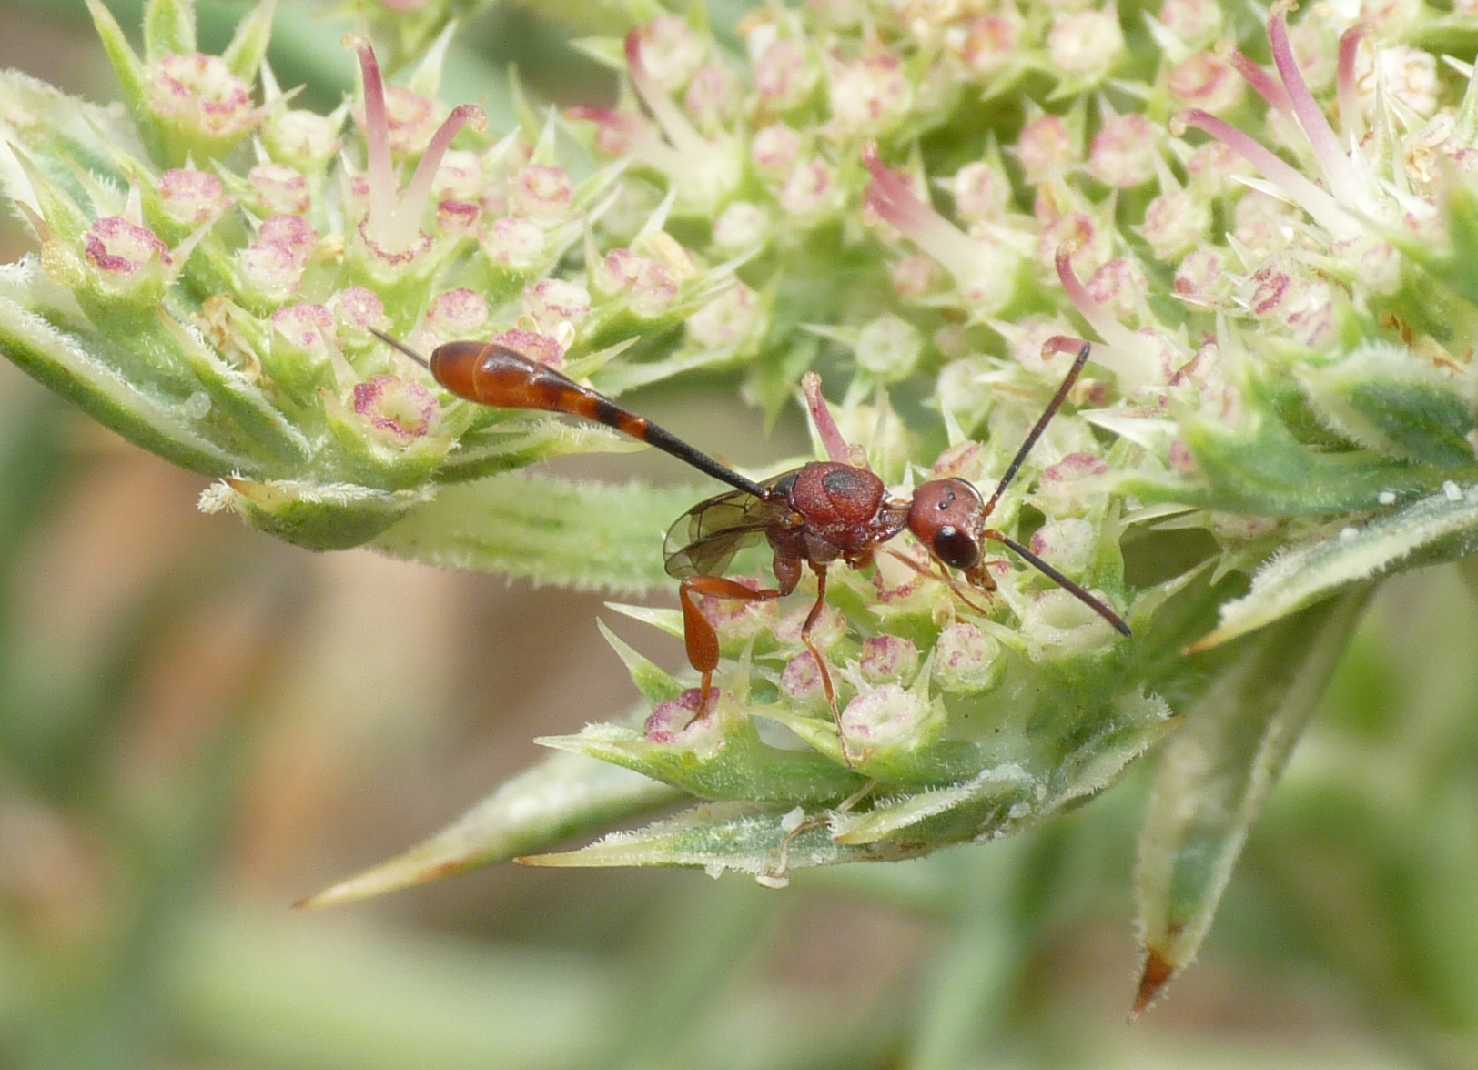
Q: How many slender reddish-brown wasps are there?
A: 1